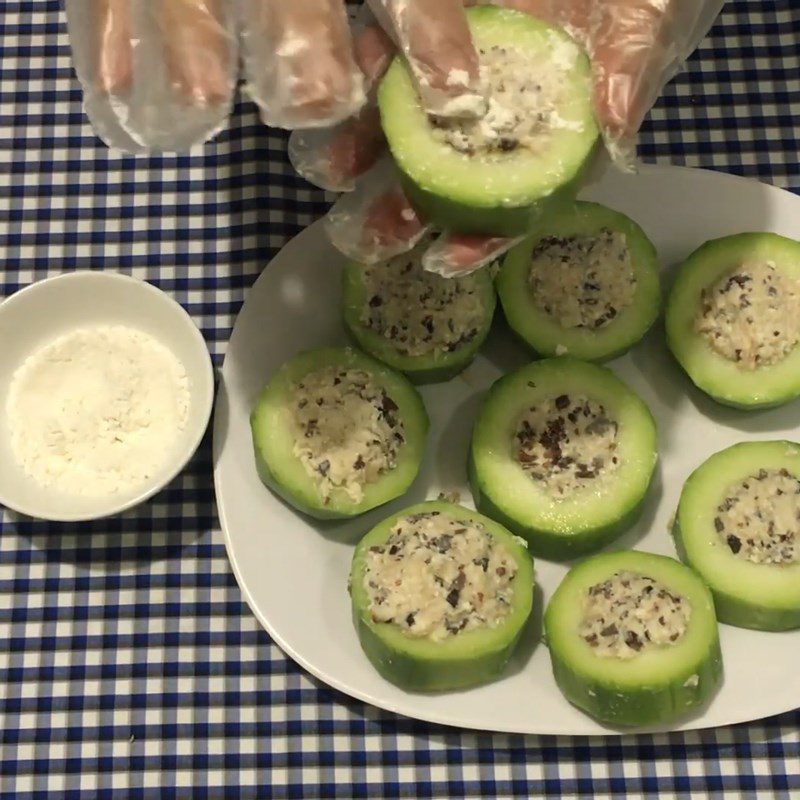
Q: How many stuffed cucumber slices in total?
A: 9